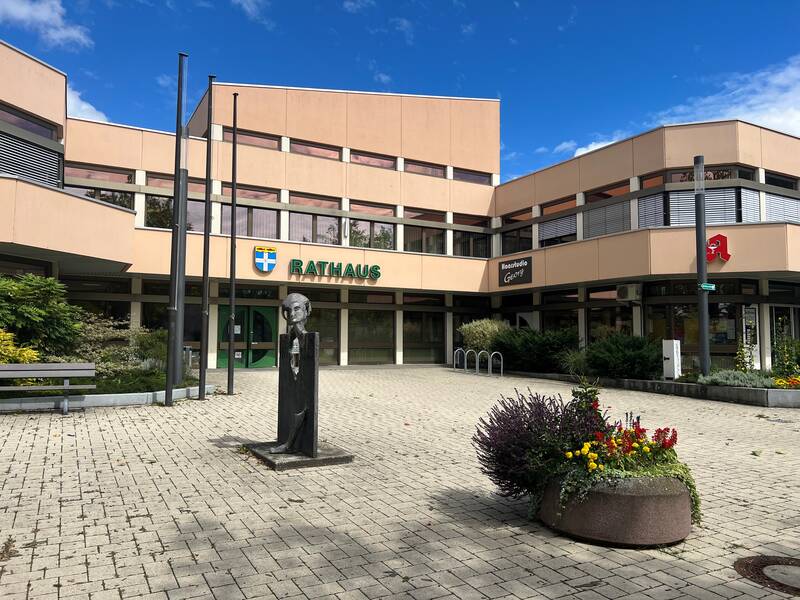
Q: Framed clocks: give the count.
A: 0